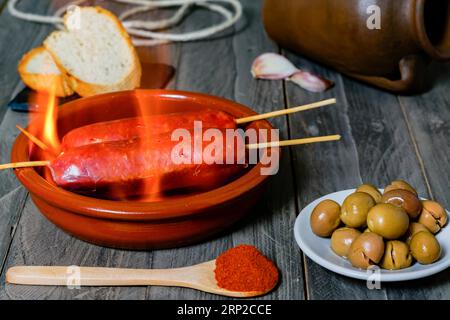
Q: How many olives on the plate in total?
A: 12